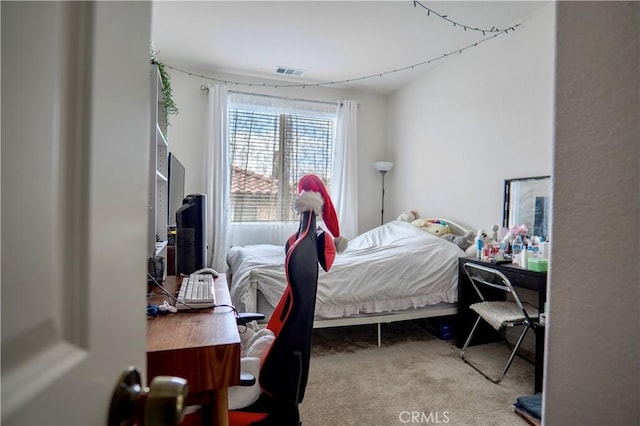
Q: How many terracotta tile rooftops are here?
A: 1